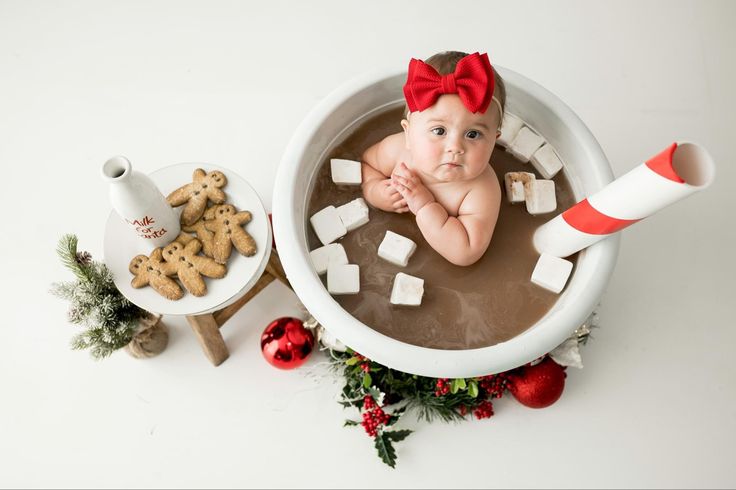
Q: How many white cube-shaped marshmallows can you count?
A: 13